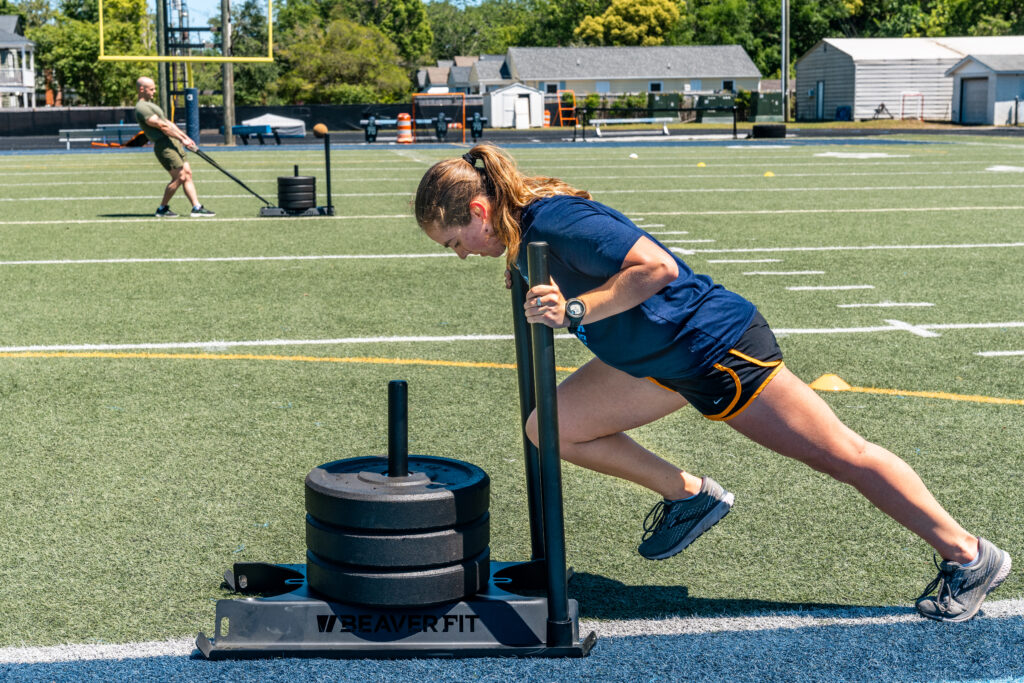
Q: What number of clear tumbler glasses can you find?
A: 0